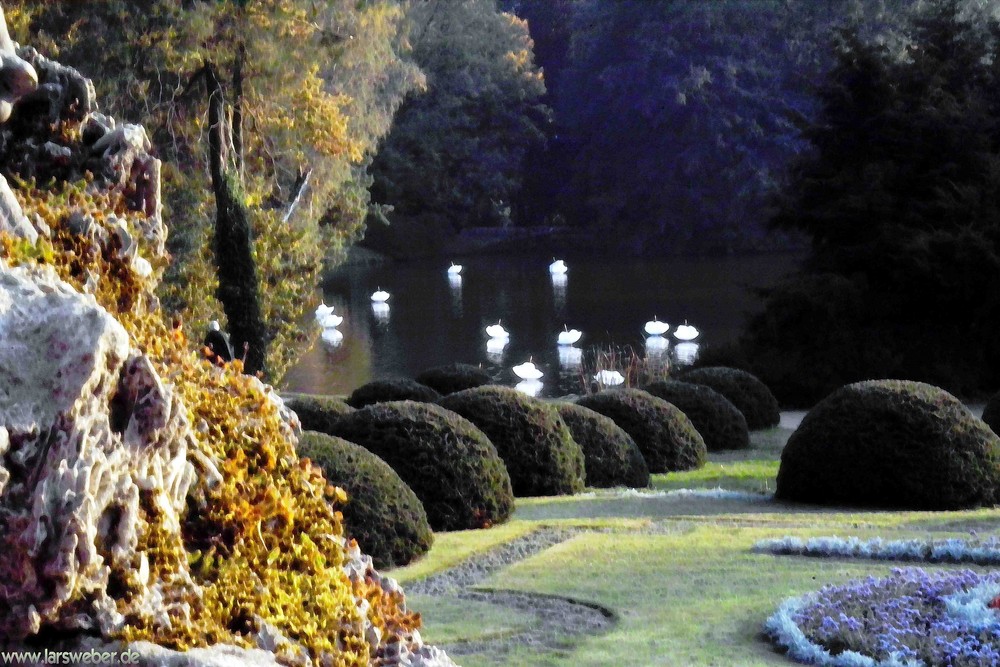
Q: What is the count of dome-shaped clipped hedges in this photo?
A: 12